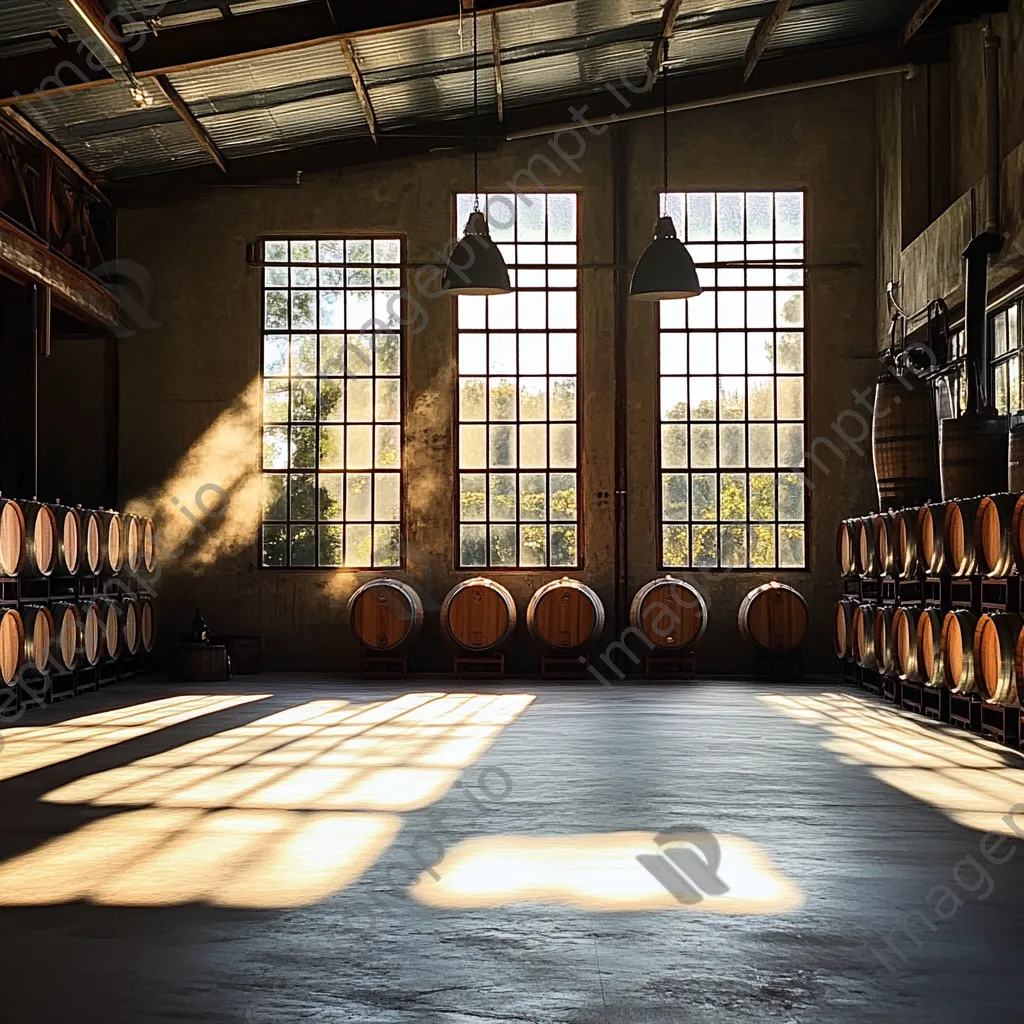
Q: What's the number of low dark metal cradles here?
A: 5